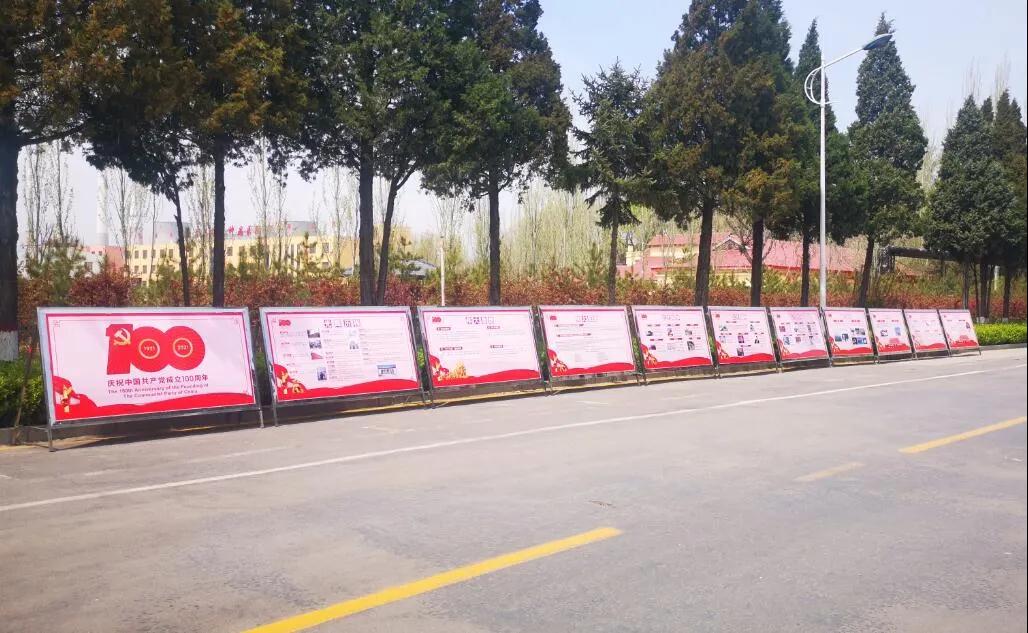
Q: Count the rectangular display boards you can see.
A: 11